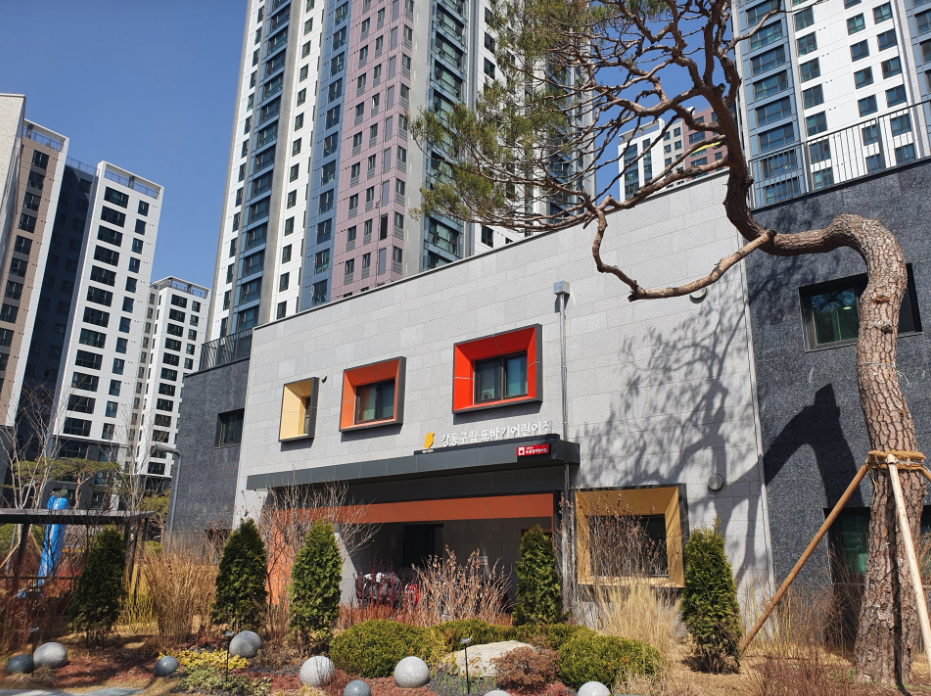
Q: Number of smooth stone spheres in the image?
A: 9